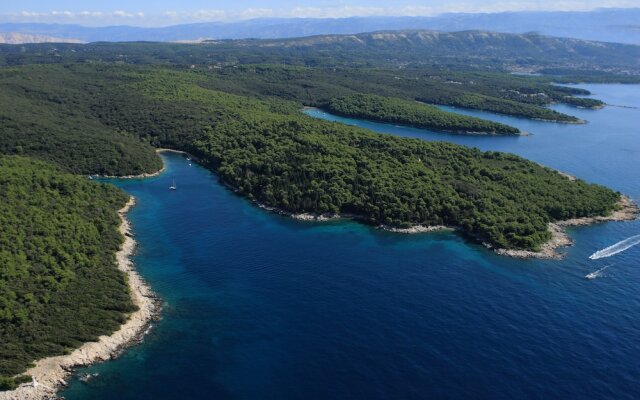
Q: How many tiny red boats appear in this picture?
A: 0